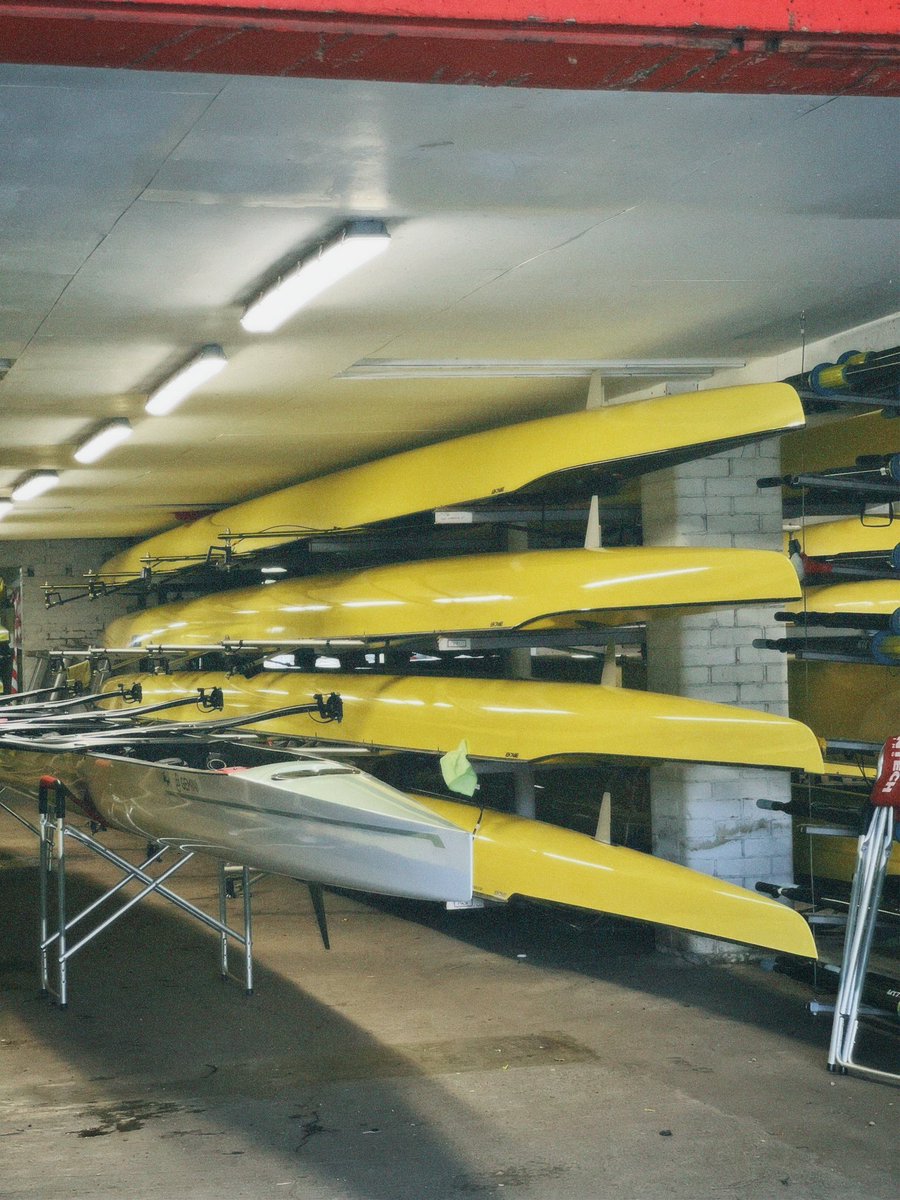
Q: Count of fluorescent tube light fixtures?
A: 5